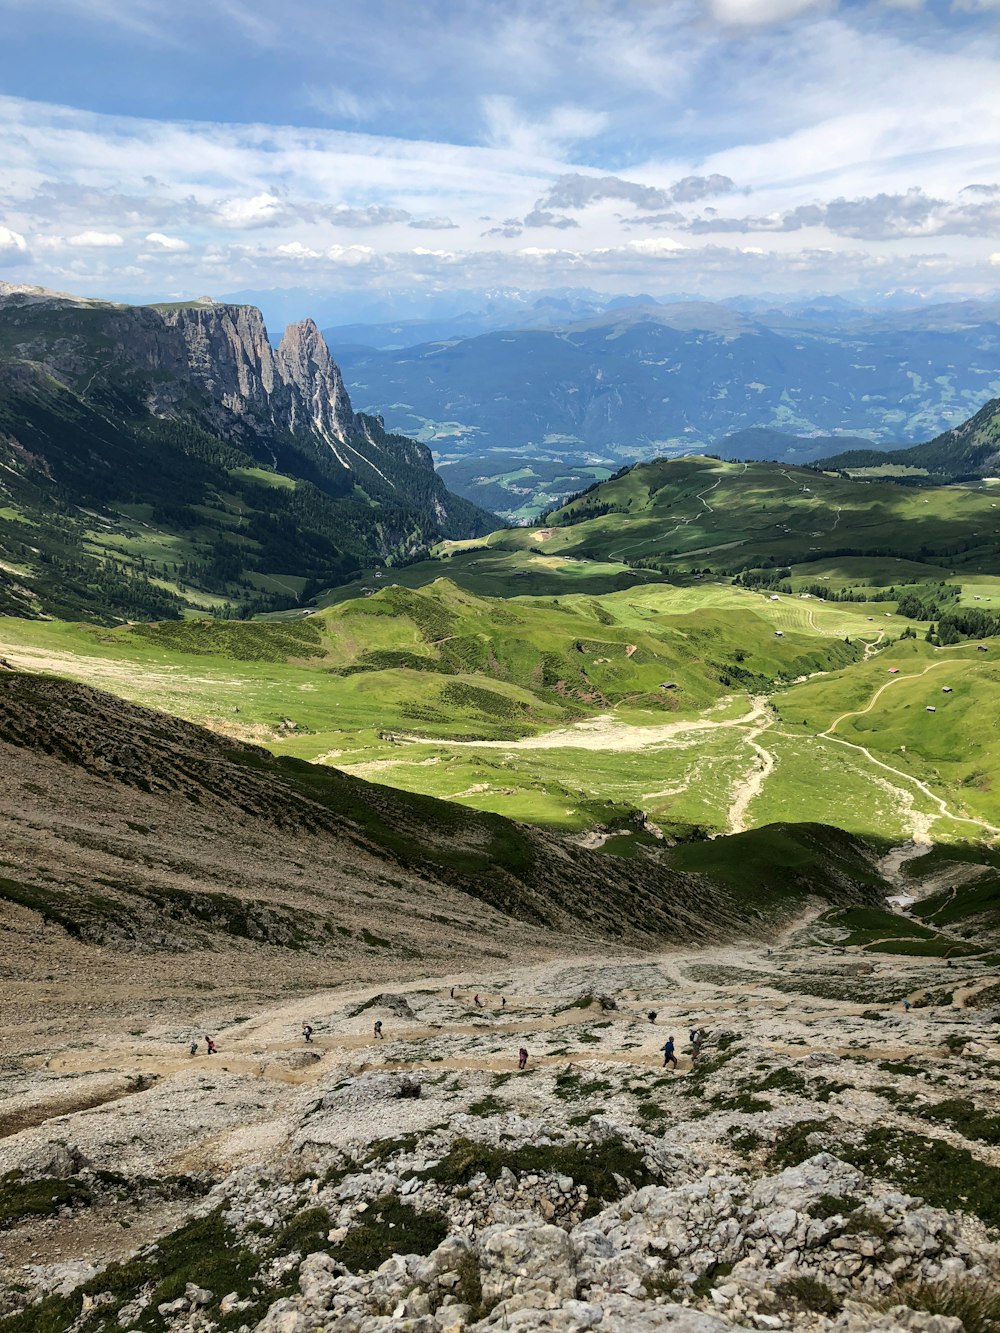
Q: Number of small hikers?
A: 12